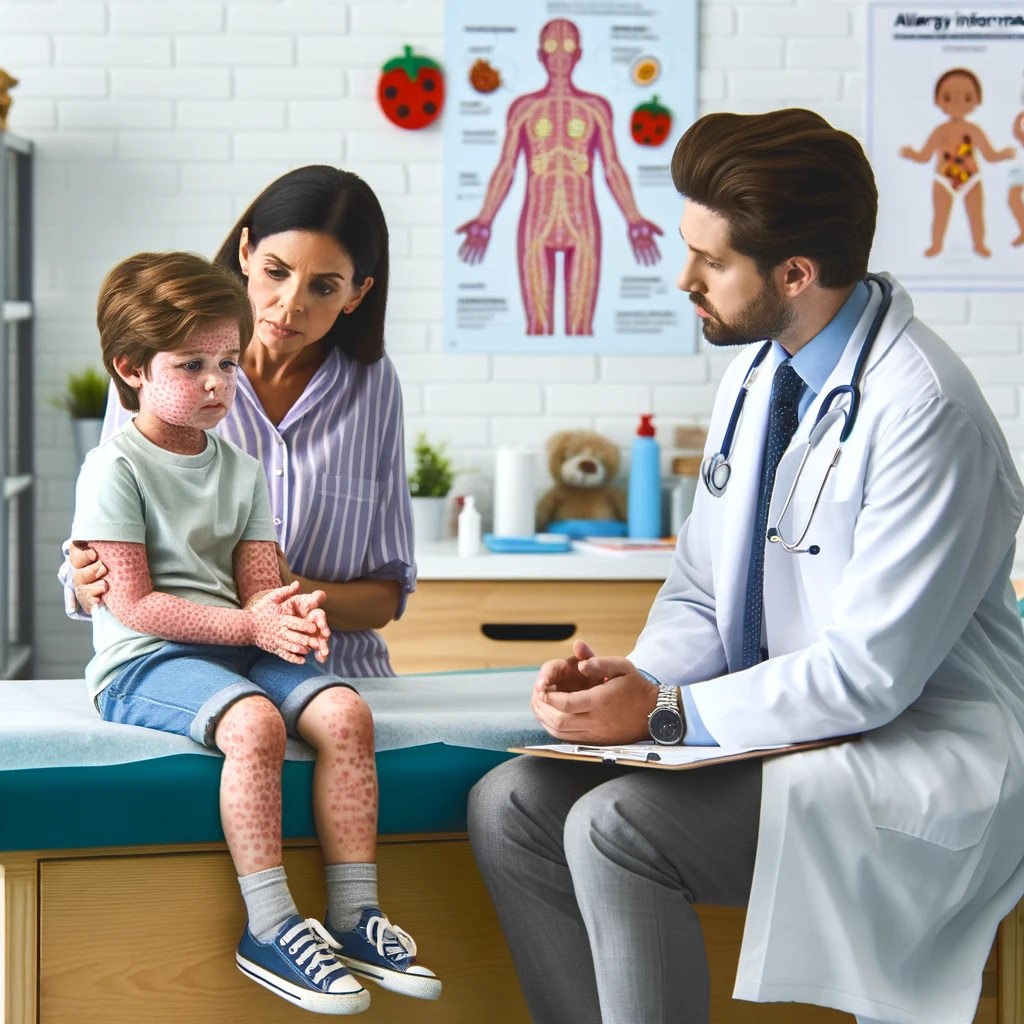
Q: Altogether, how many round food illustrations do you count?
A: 4